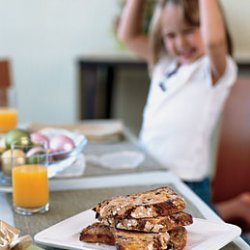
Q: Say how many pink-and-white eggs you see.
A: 2